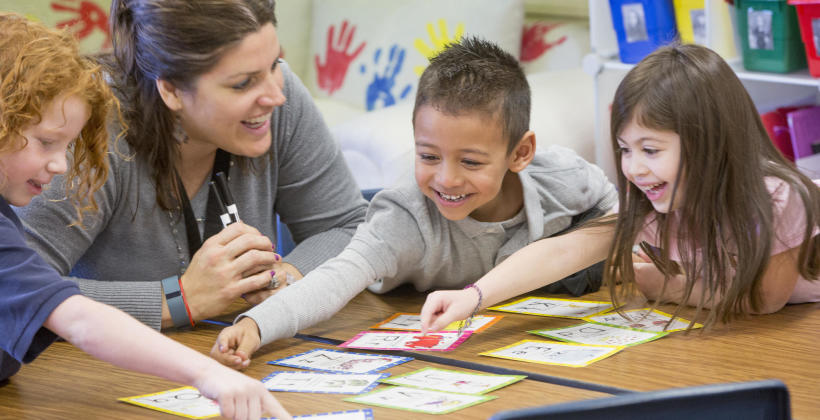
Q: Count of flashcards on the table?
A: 12